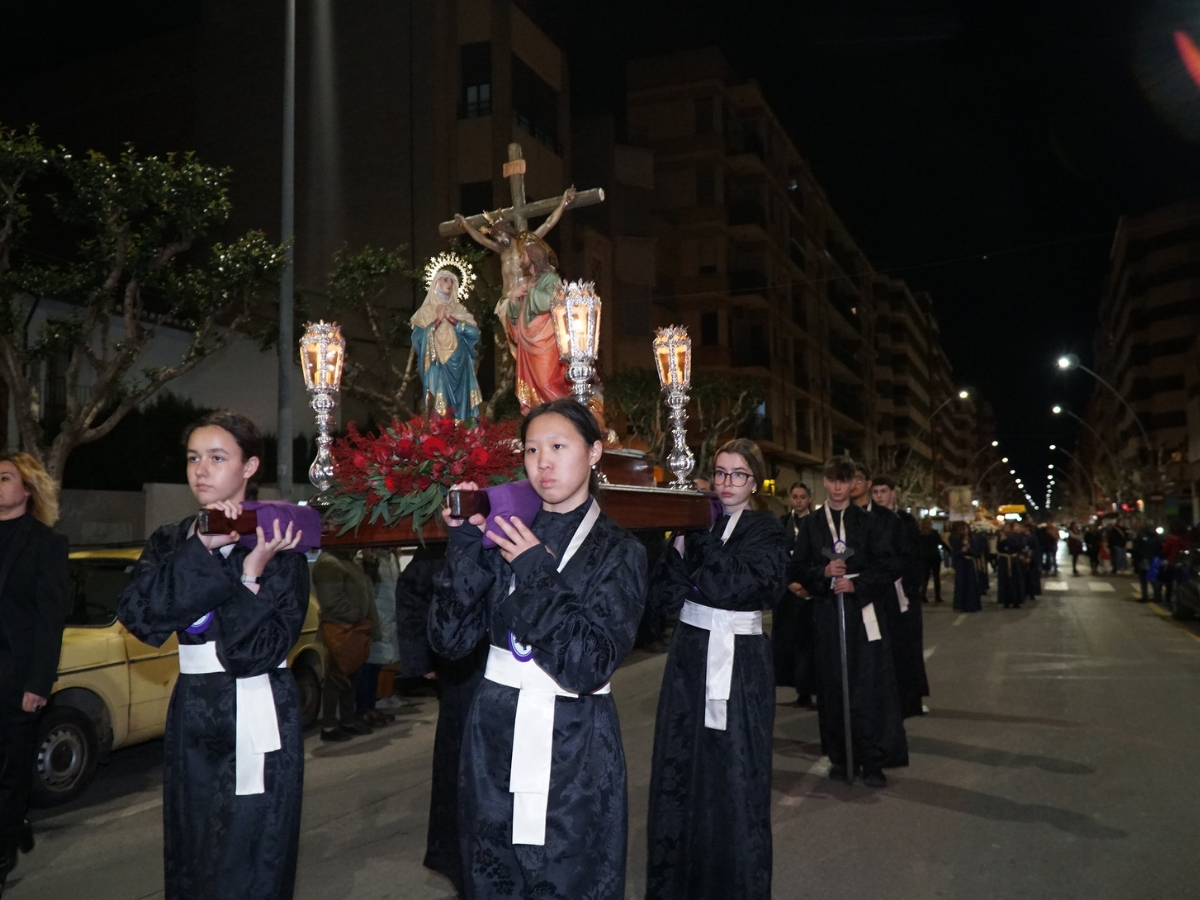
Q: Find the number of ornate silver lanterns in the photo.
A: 3